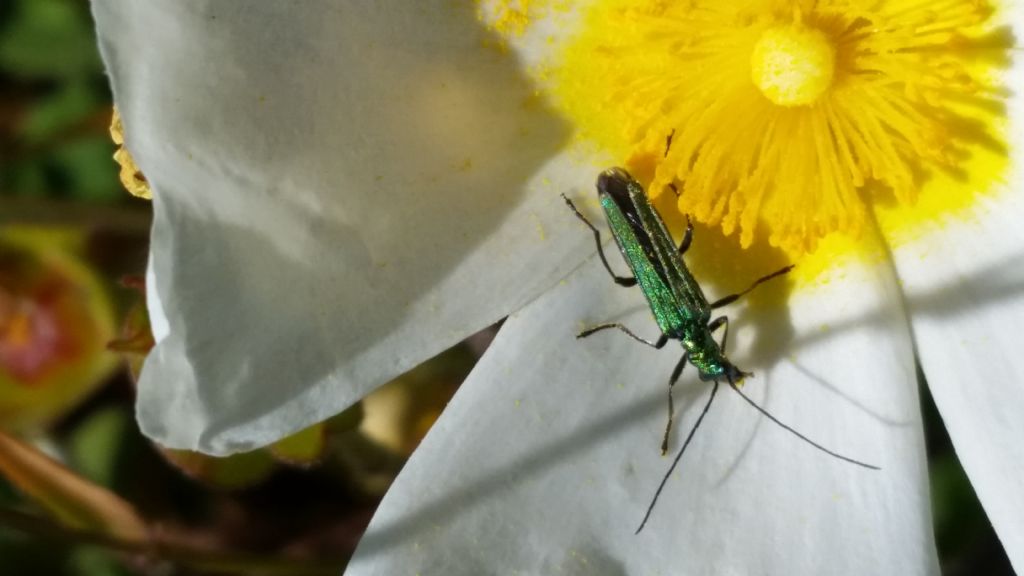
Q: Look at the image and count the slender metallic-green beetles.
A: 1